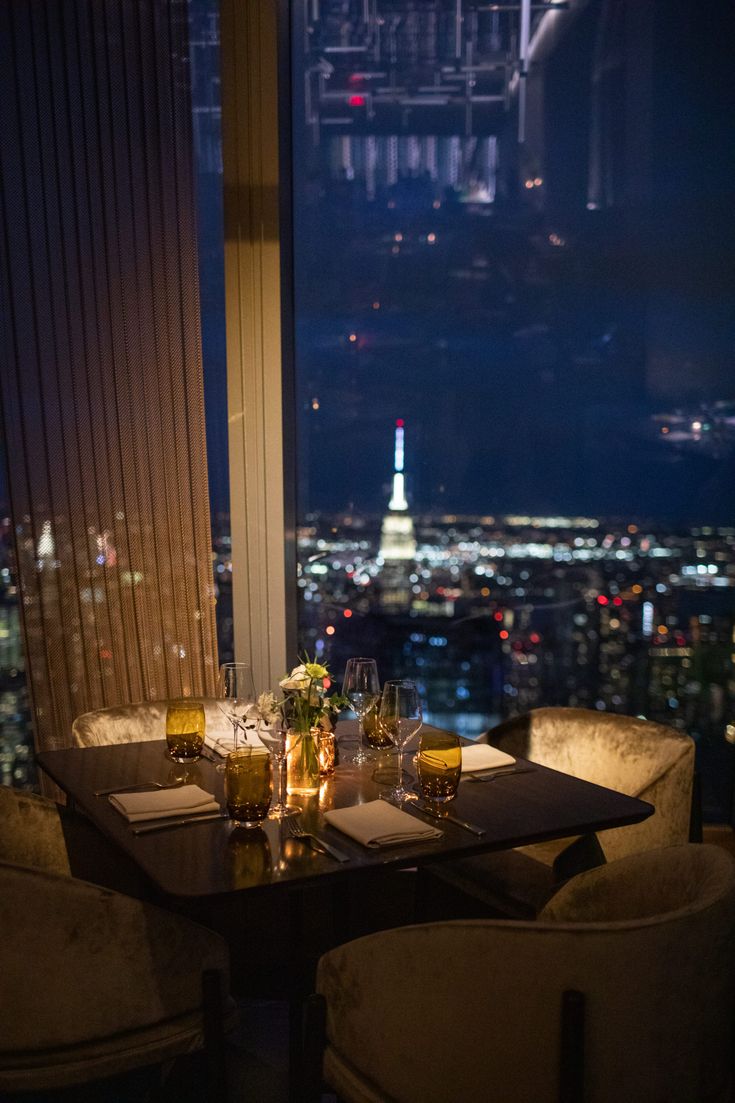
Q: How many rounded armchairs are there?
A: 4